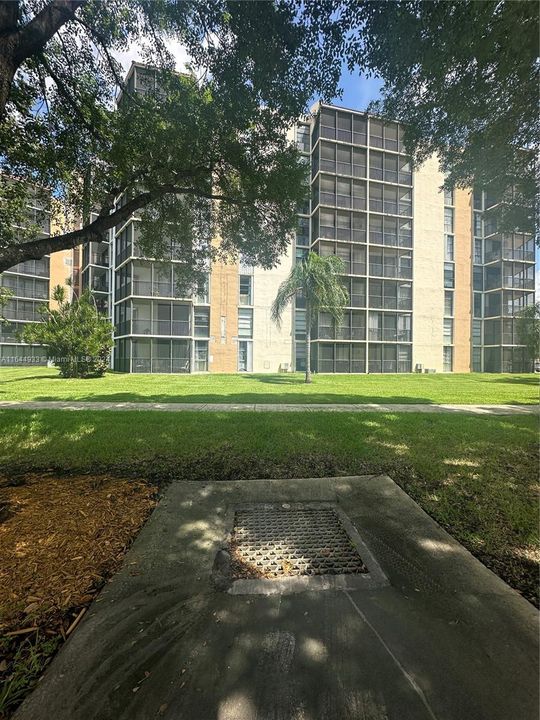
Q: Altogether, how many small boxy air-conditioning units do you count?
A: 3